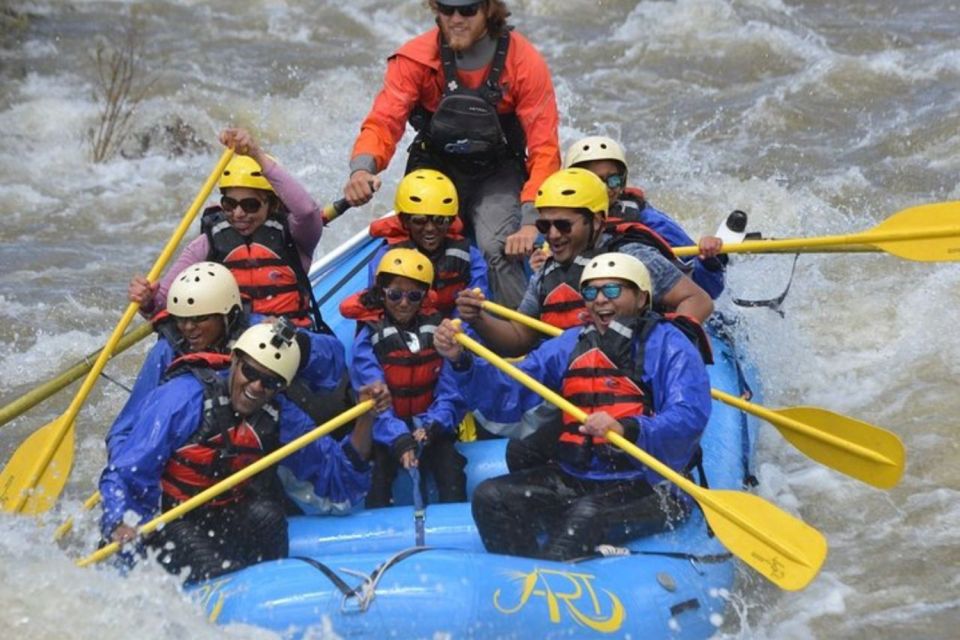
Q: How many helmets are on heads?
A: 8